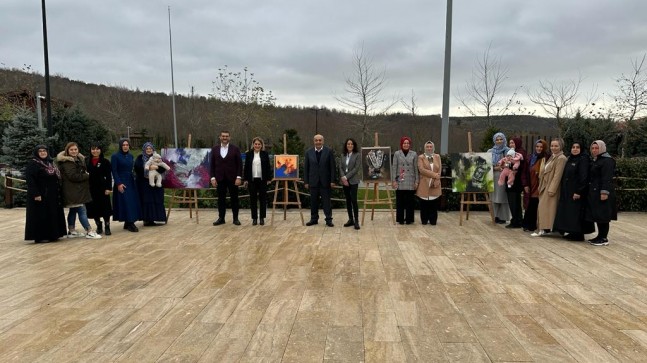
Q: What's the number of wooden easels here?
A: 4